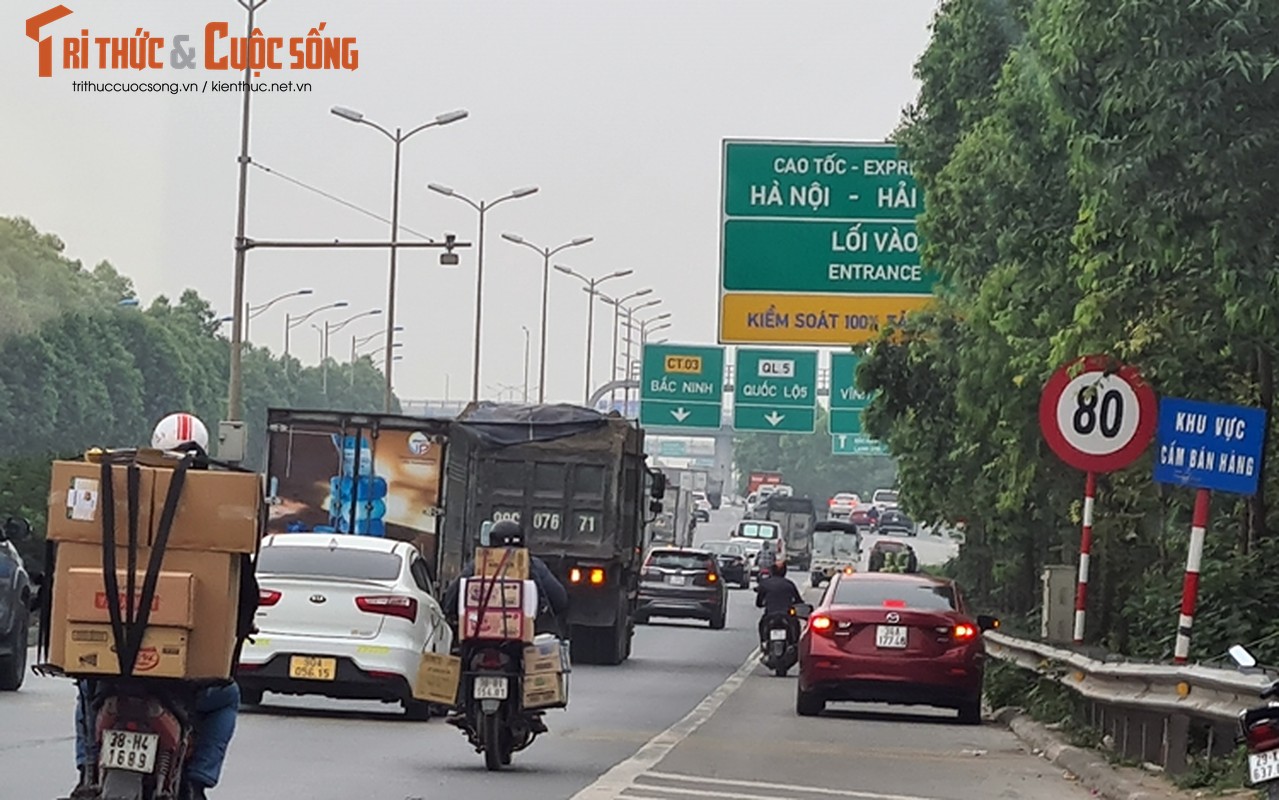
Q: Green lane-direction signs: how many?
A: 3